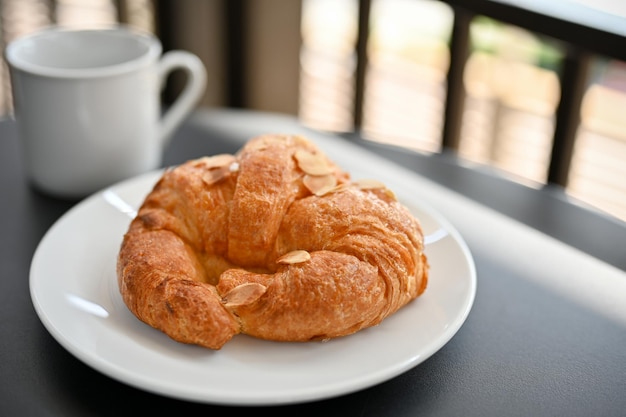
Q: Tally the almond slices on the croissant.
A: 7